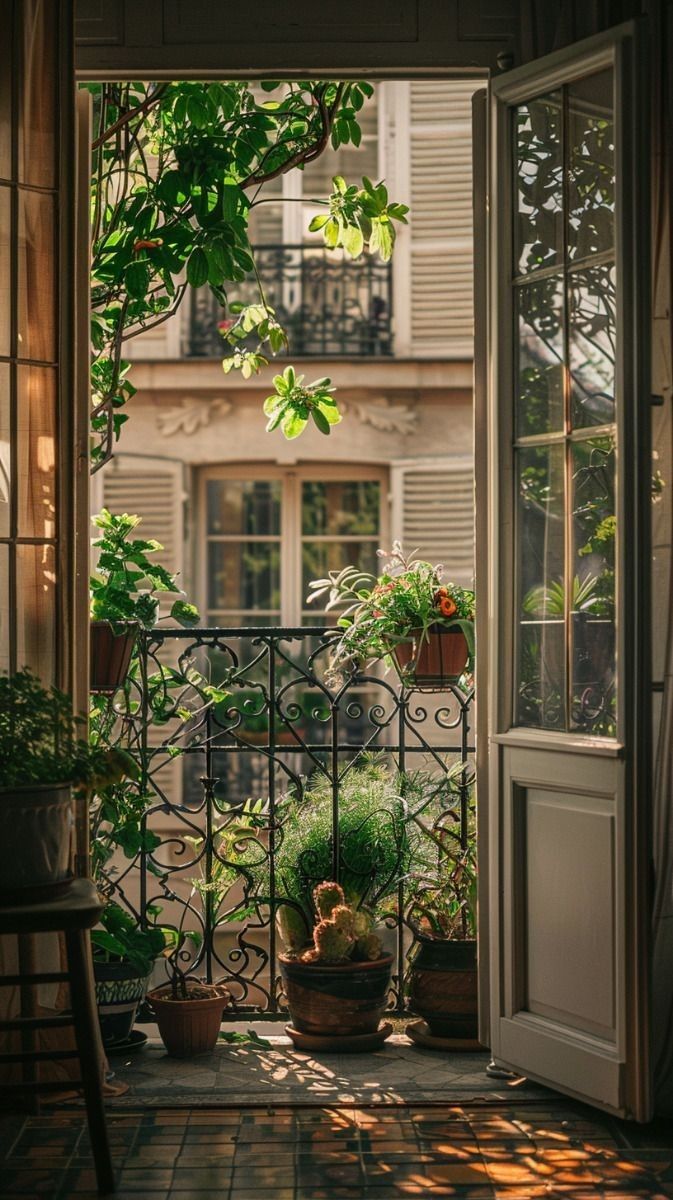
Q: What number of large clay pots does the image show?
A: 2